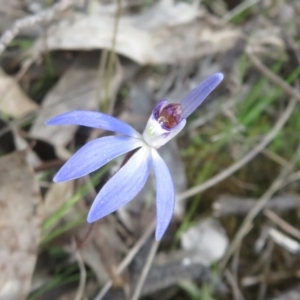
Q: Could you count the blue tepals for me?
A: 5